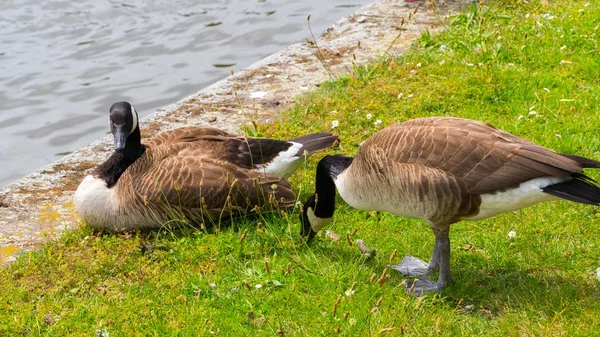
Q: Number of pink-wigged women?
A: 0